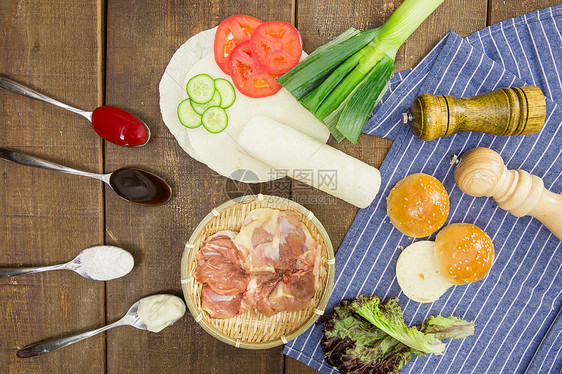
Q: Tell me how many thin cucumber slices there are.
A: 5